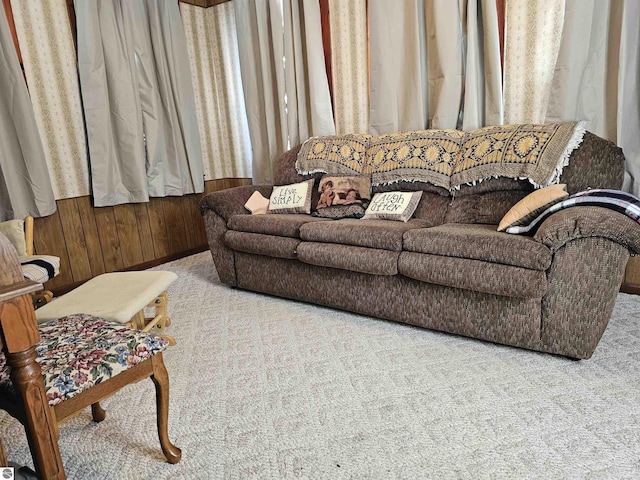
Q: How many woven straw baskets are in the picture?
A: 0